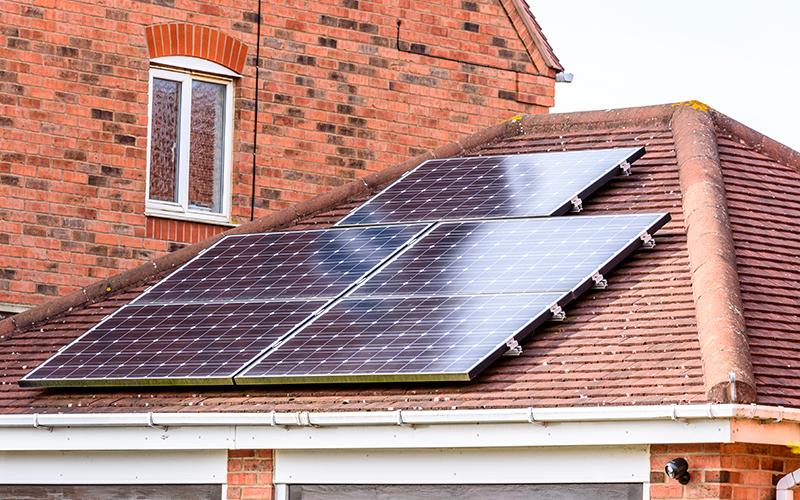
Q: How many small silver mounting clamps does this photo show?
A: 6